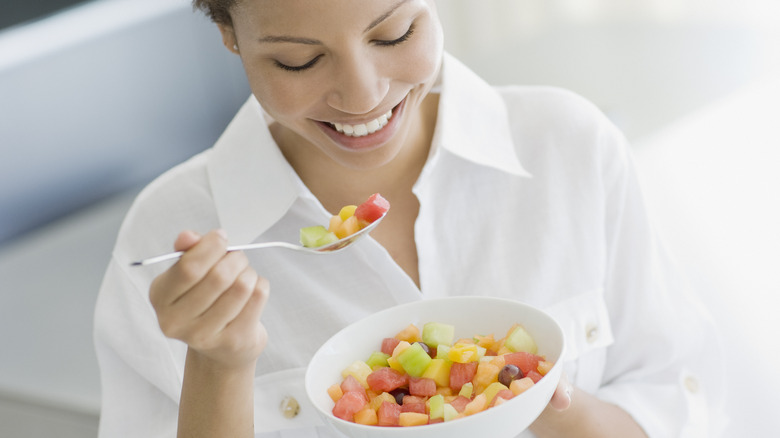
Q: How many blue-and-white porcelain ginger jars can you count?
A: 0